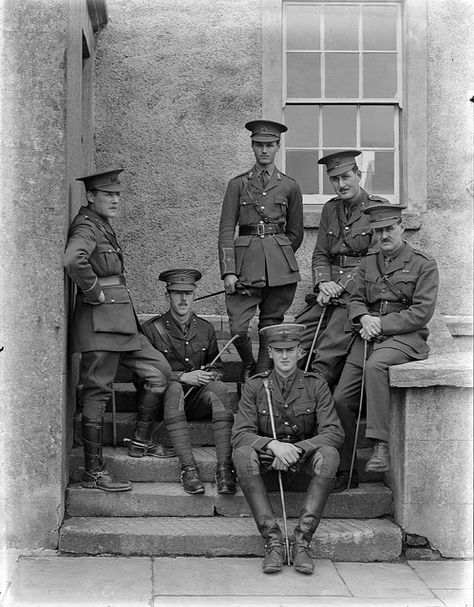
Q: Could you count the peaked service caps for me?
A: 6